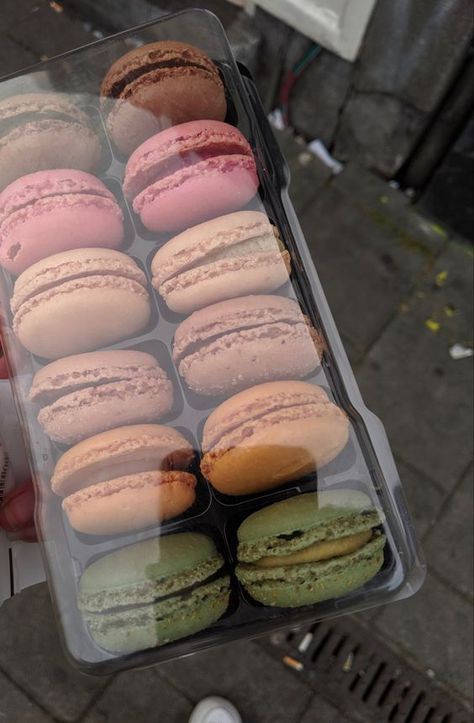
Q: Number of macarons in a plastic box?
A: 12